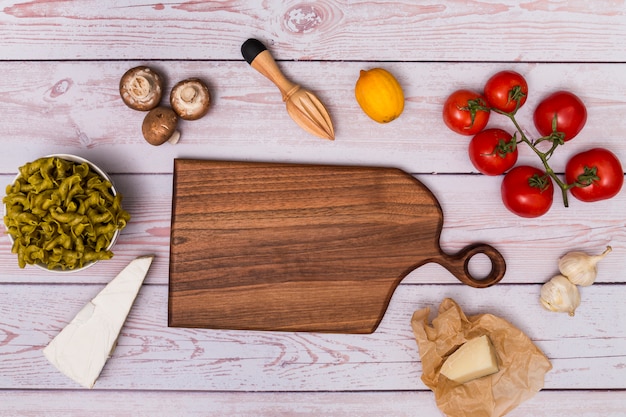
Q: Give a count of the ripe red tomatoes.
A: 6